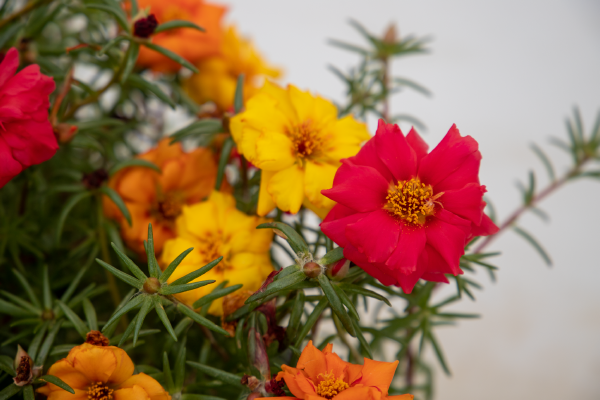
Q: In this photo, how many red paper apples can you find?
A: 0